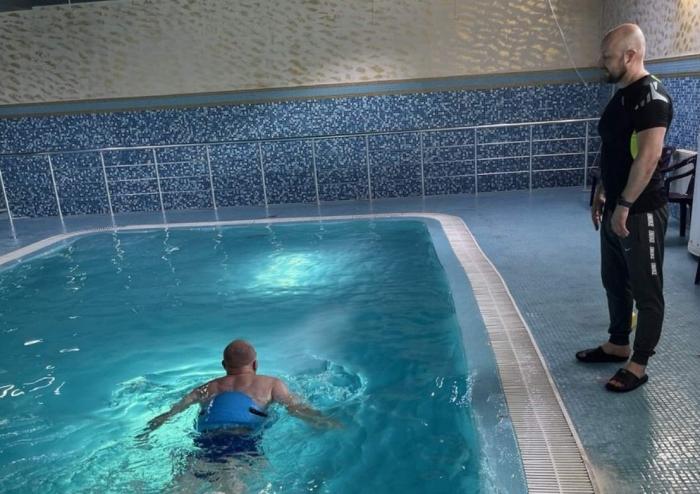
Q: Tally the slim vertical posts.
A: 12